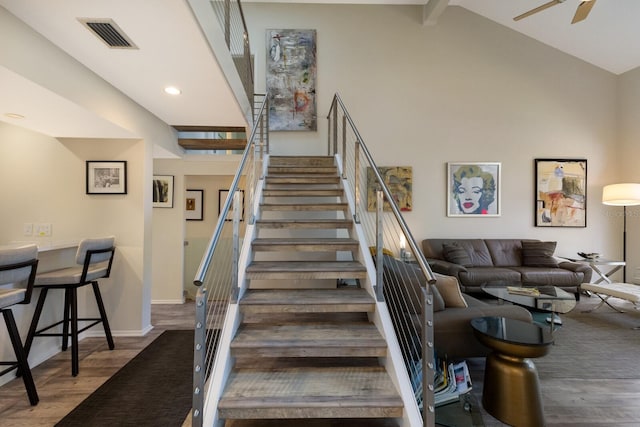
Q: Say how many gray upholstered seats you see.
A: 2